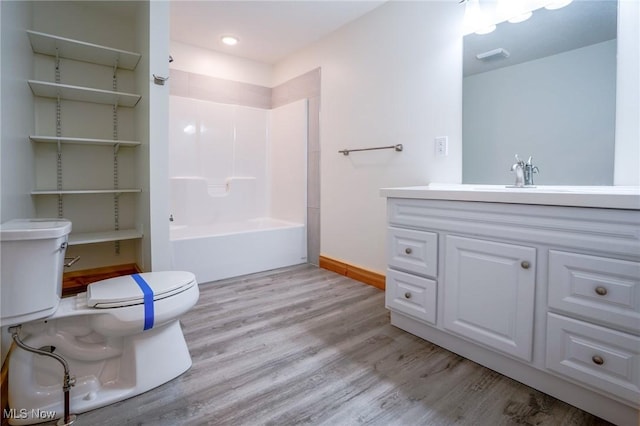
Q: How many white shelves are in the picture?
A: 5